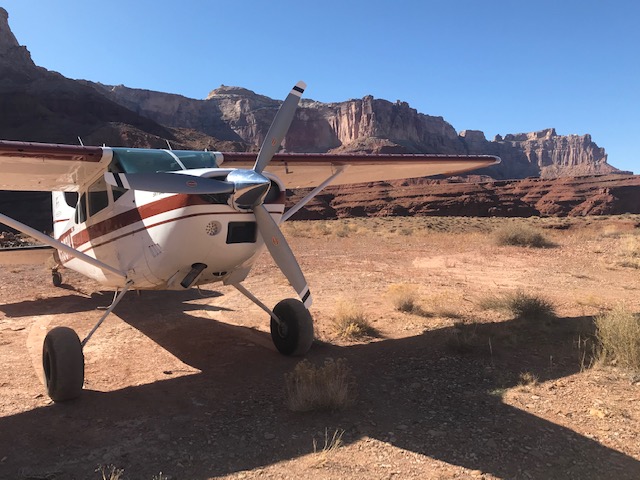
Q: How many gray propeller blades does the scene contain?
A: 3